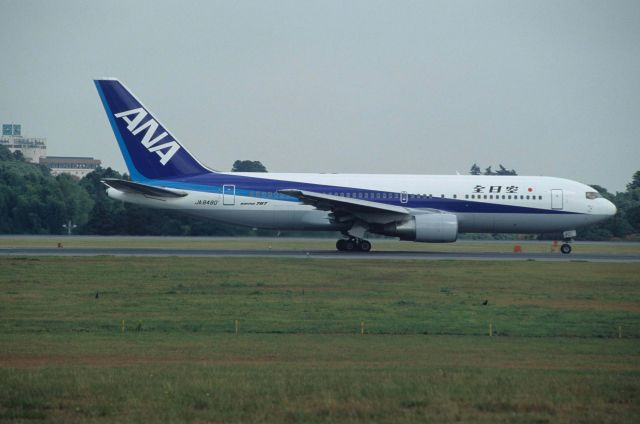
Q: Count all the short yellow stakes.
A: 5